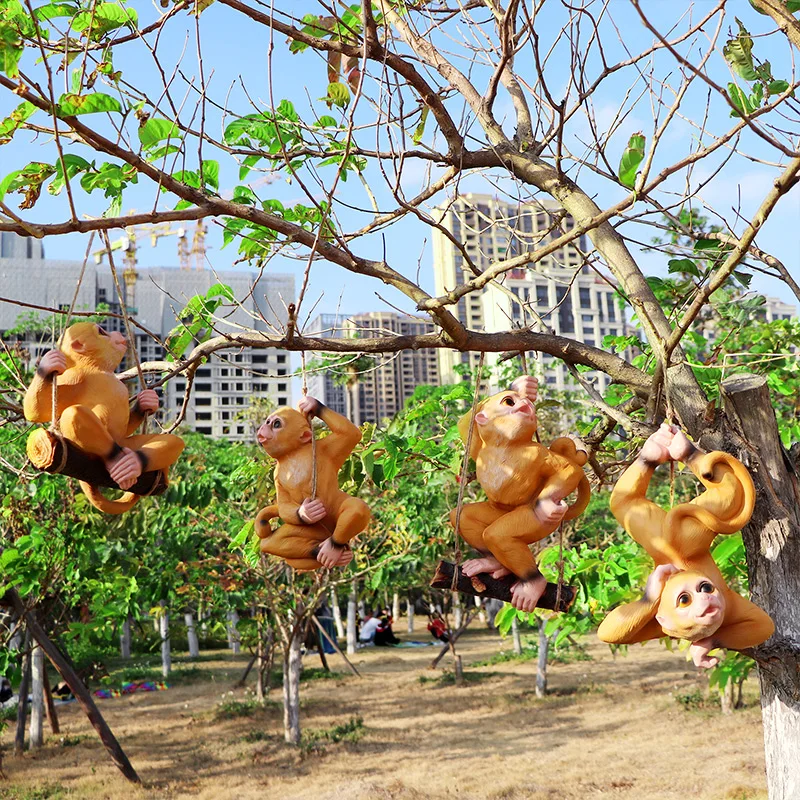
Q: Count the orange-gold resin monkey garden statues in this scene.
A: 4